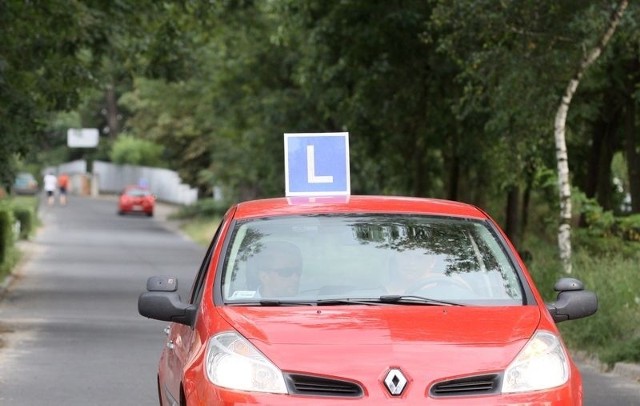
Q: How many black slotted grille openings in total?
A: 2